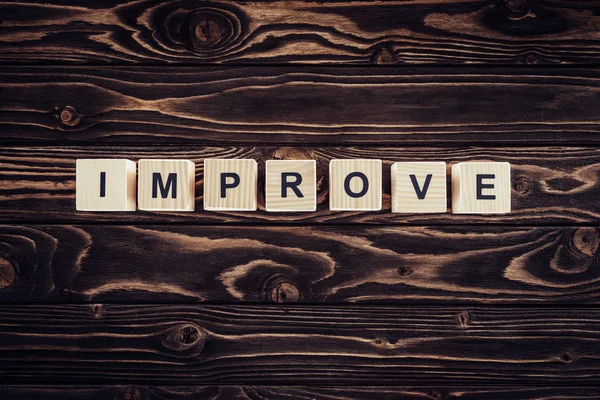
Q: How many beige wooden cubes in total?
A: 7